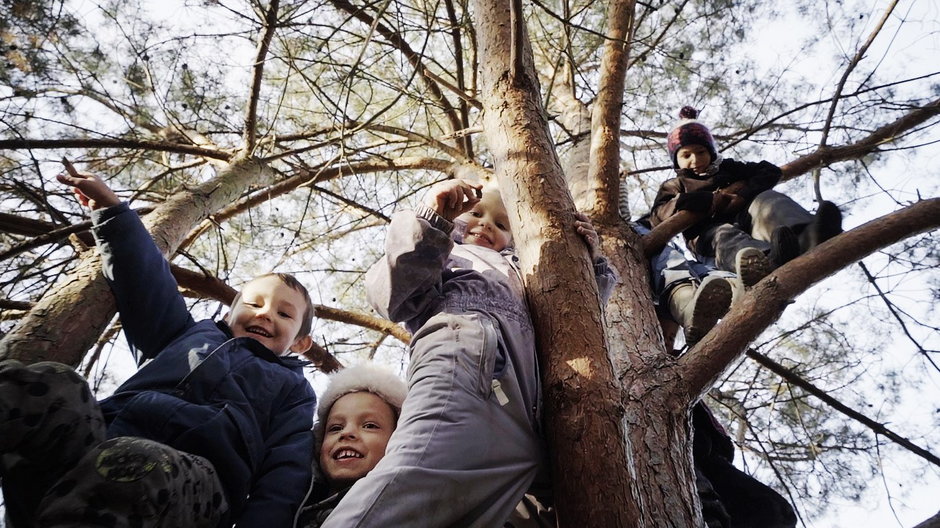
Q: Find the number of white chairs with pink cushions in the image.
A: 0